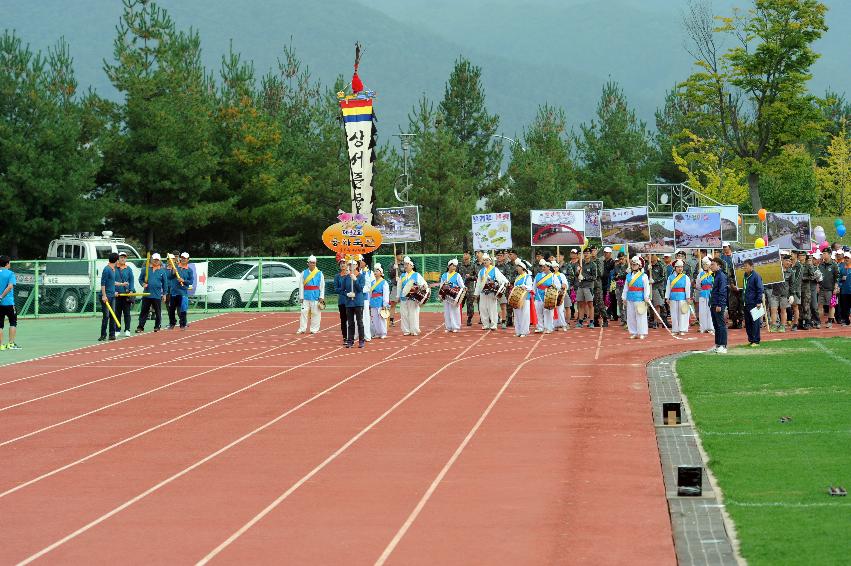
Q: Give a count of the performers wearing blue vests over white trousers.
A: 12